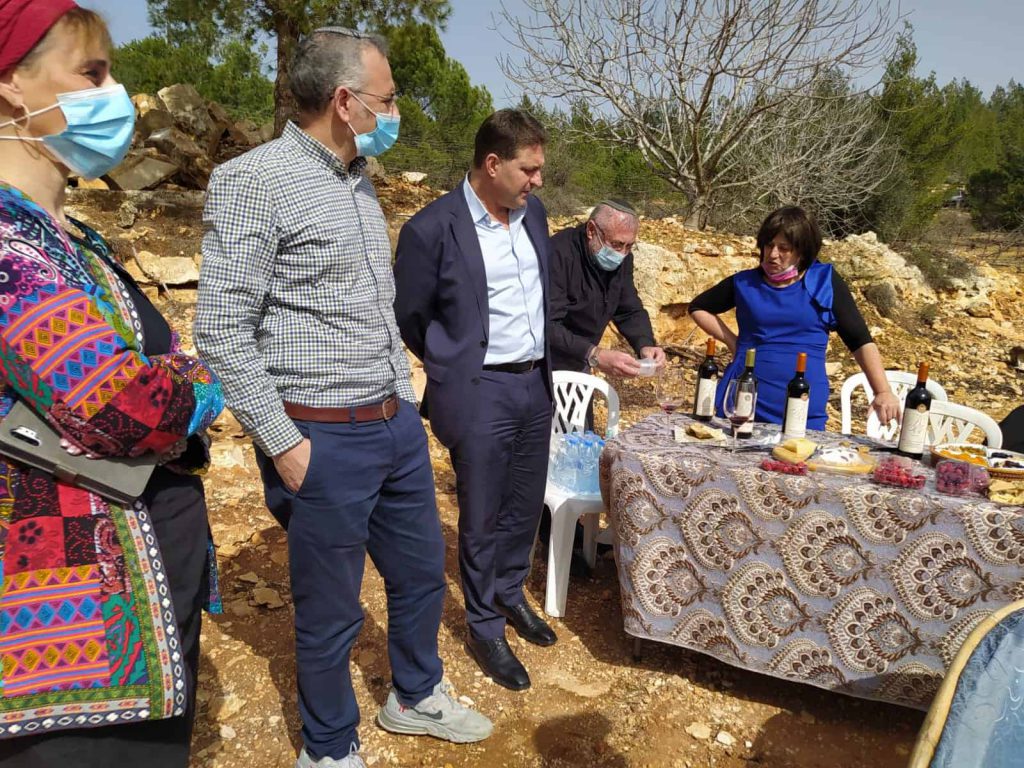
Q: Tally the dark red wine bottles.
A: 4